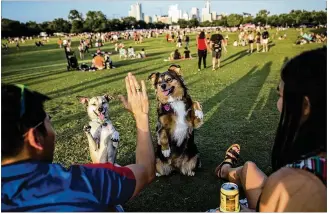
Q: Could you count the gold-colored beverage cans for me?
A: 1